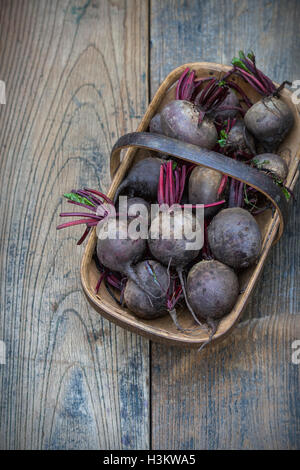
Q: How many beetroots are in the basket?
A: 14